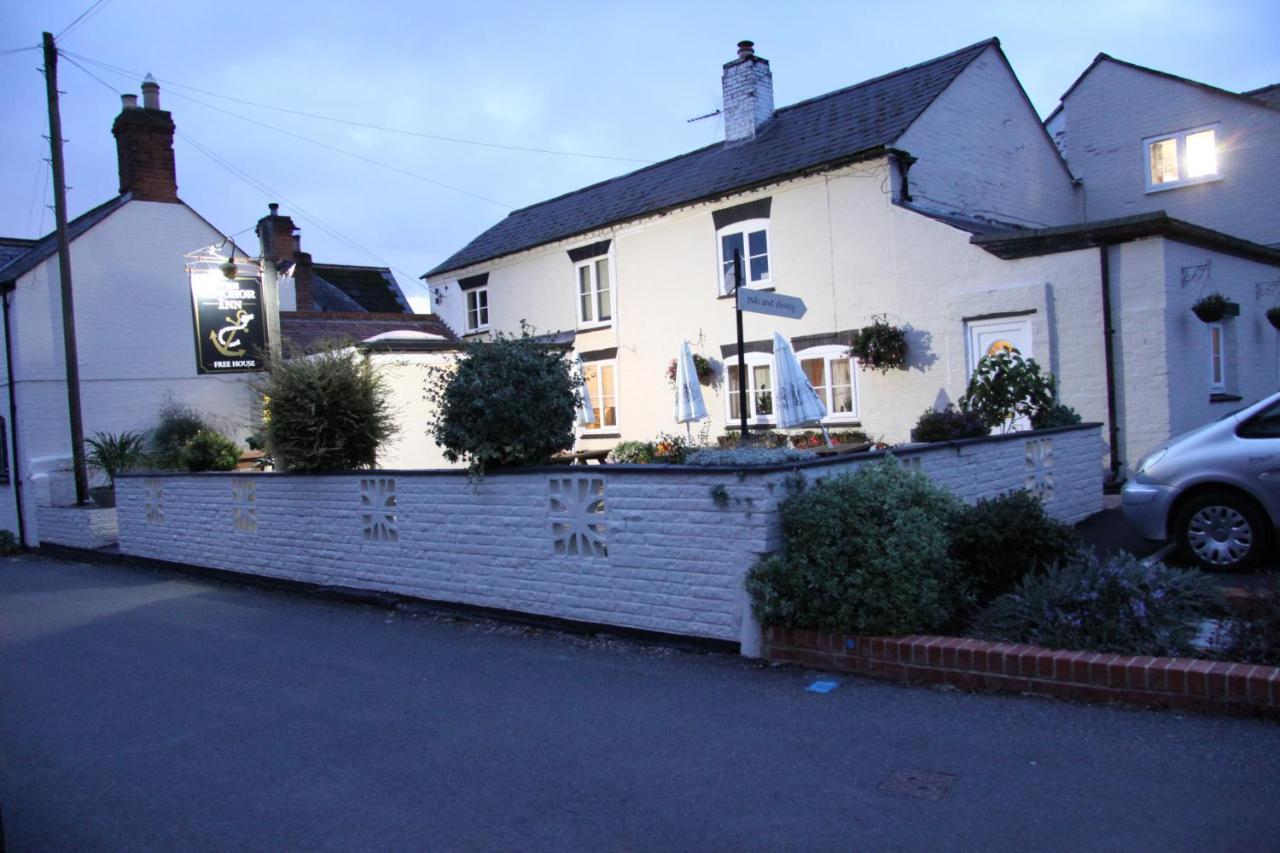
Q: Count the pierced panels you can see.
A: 6